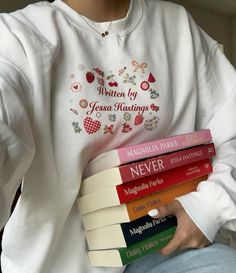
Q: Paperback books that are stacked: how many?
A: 6